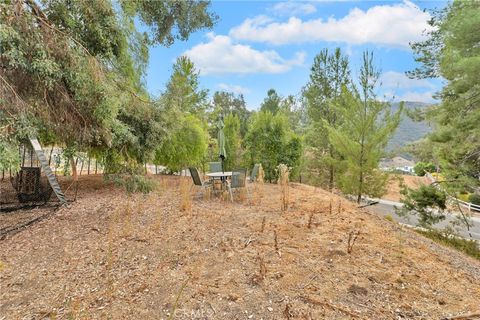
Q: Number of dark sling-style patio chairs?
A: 4